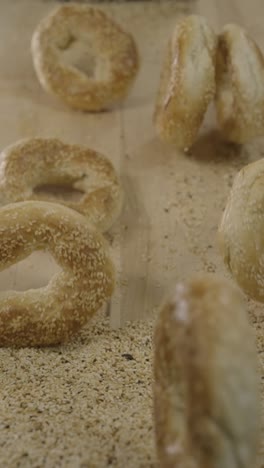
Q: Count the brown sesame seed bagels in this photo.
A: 7